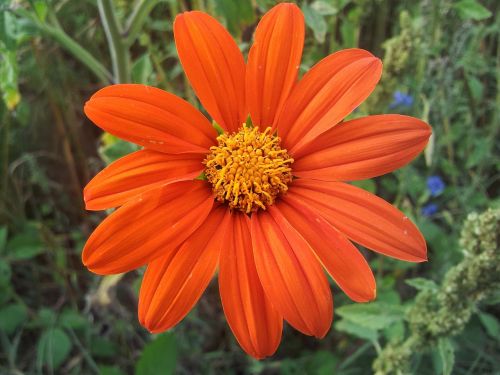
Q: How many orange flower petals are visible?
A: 12